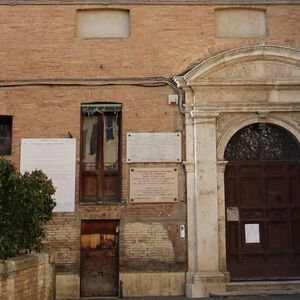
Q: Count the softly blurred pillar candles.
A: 0